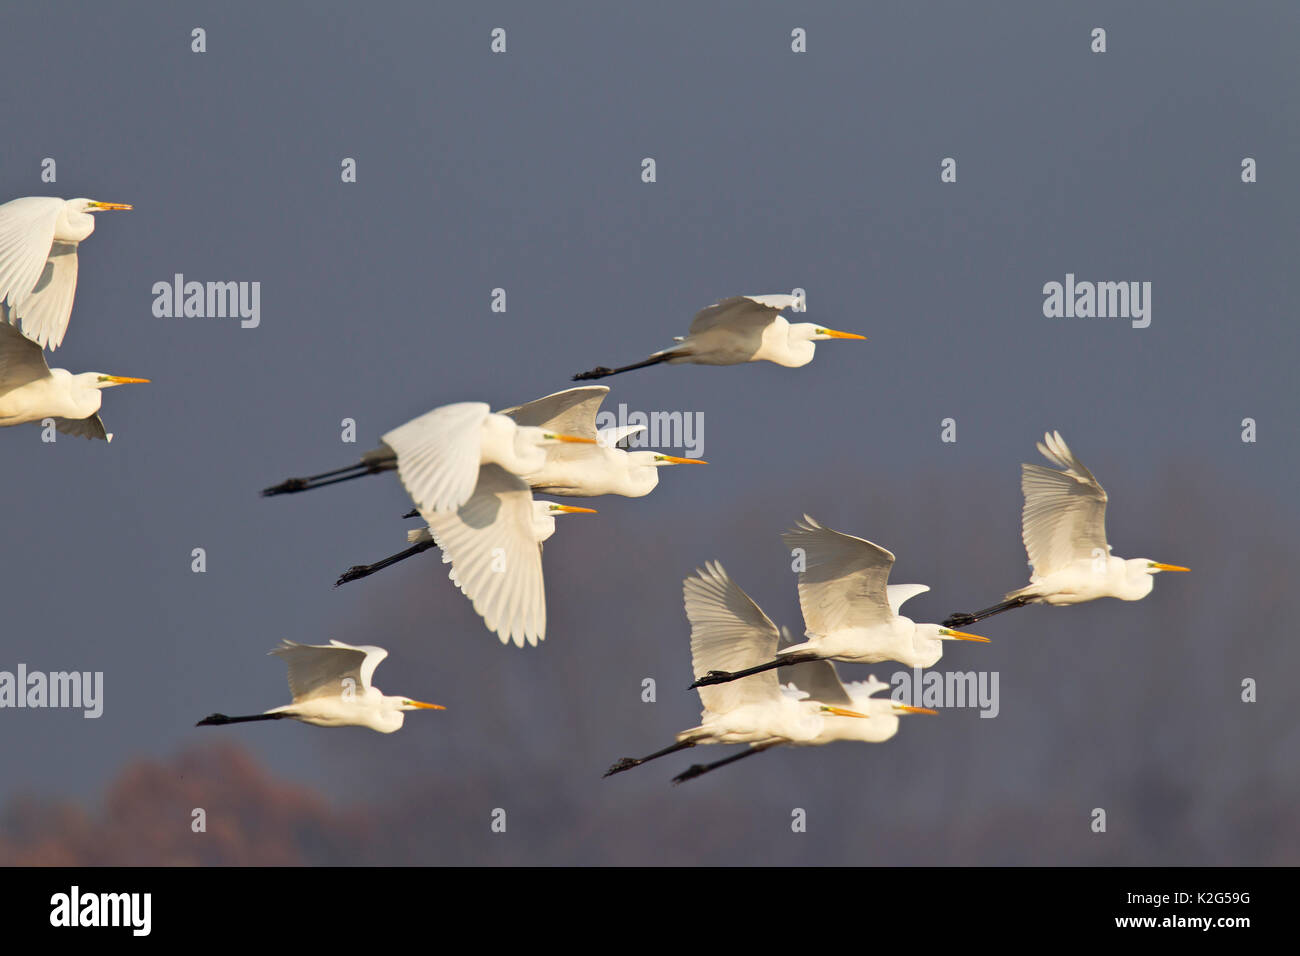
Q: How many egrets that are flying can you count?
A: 11